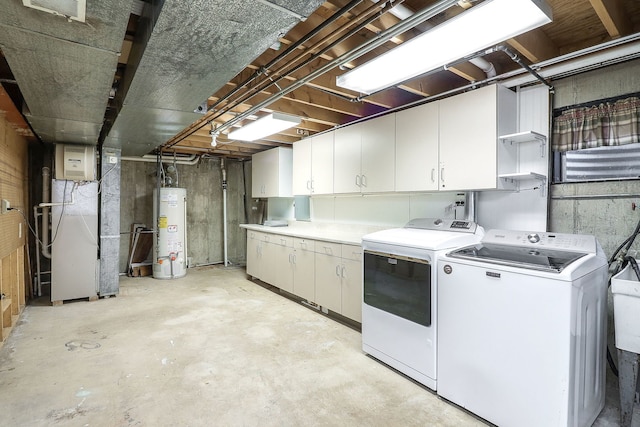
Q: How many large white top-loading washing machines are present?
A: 1